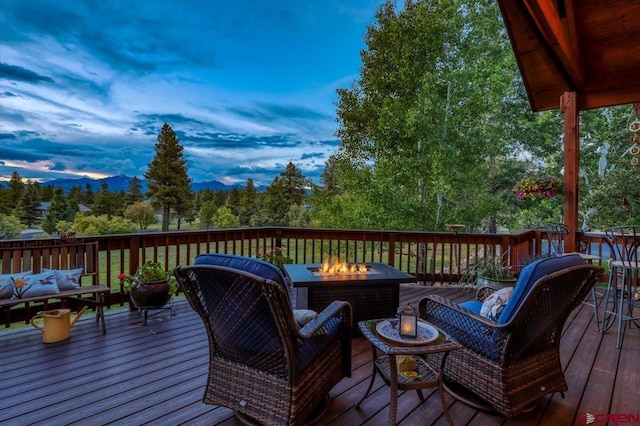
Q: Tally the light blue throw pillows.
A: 3